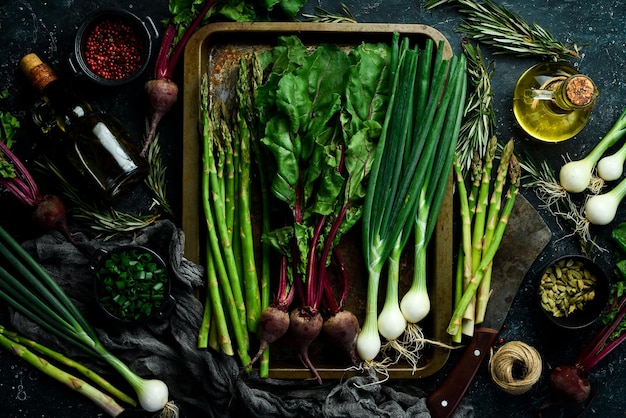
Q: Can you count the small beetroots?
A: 6